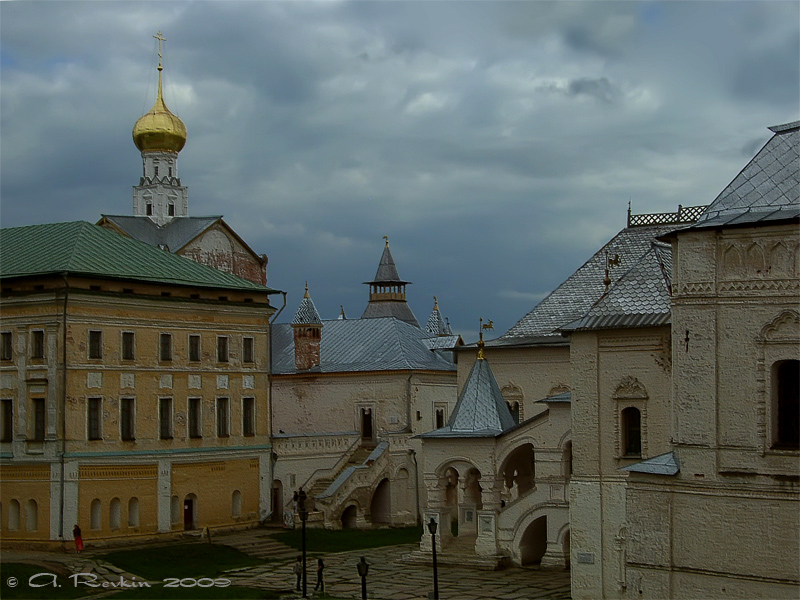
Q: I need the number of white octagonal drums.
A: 1